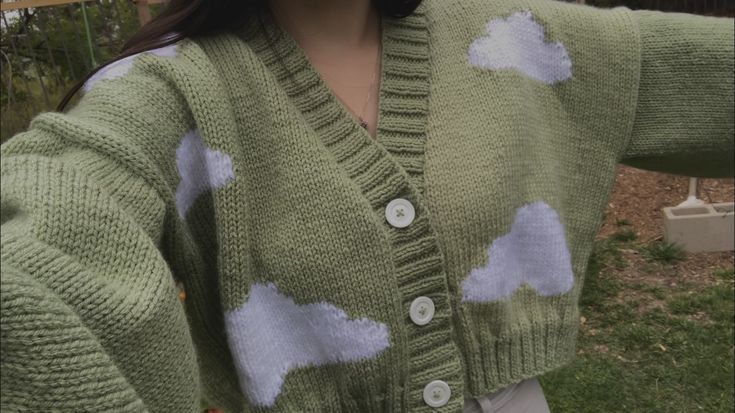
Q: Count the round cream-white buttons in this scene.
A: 3